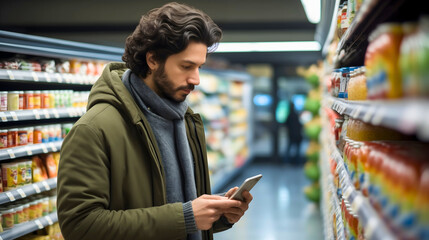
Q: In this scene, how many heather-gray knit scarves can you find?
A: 1